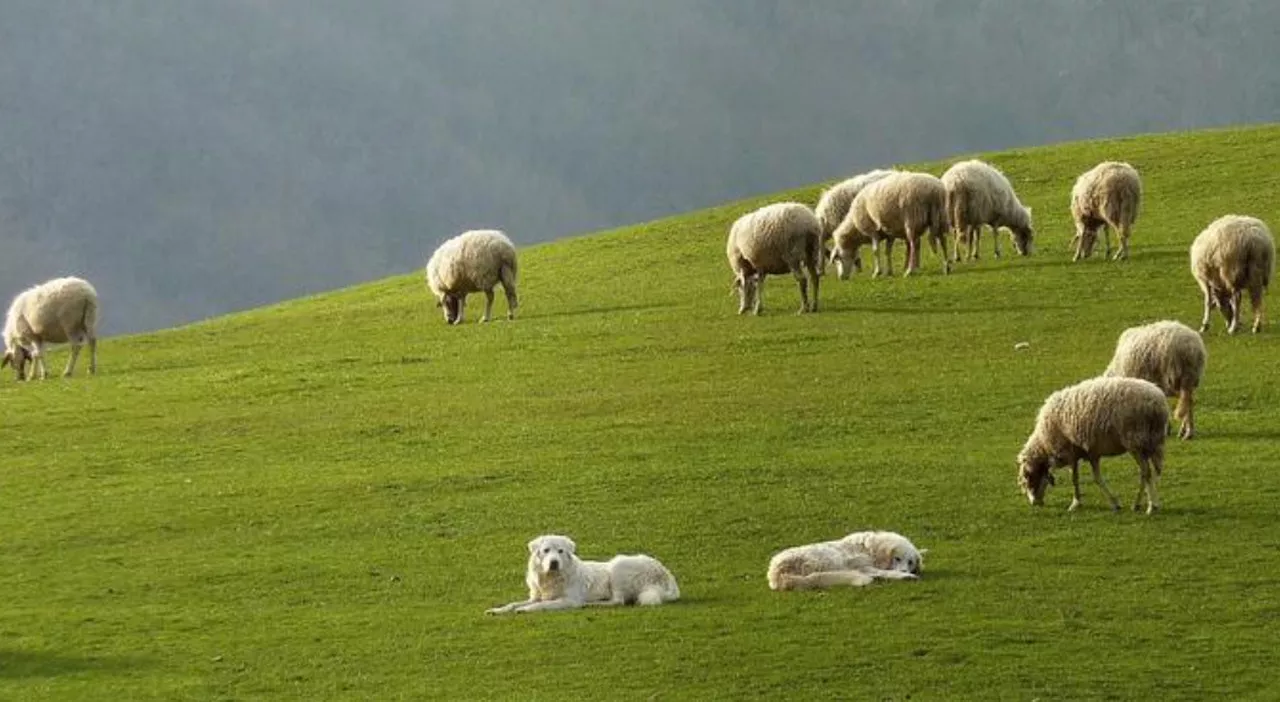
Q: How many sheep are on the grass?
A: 10